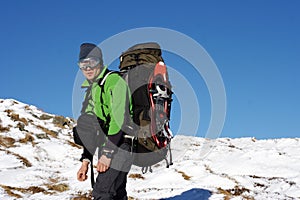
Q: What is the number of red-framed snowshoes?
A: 1